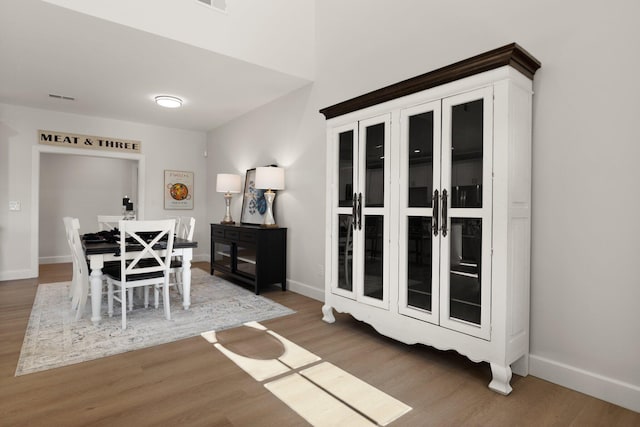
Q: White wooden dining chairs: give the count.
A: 6